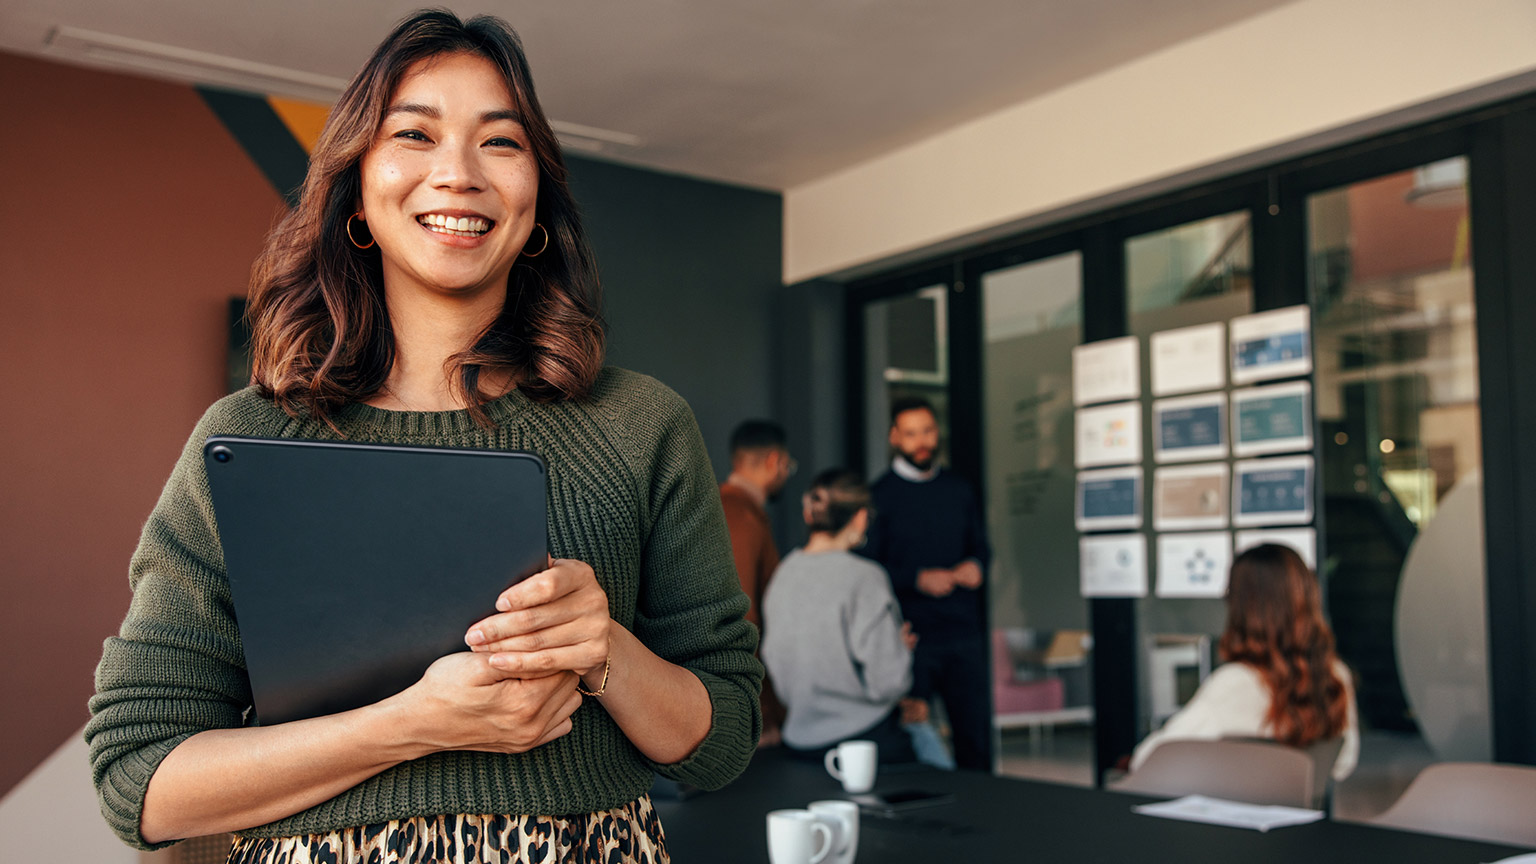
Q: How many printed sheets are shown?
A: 12